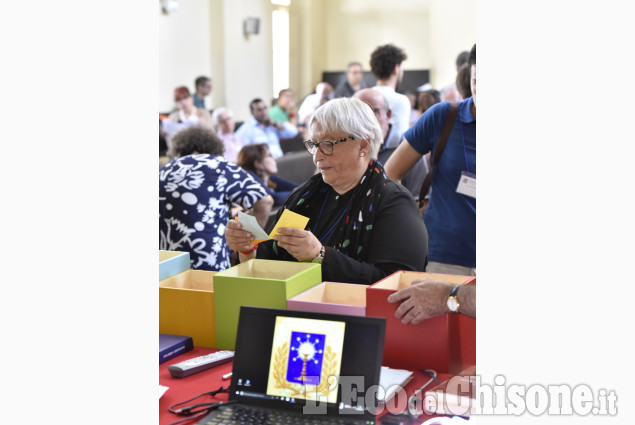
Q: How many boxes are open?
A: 5